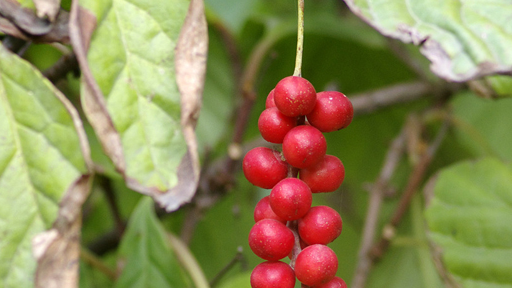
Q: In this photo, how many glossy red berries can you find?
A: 14